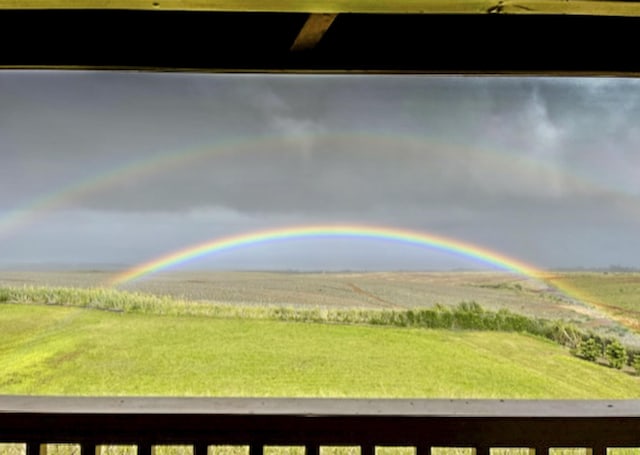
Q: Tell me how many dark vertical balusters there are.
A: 11